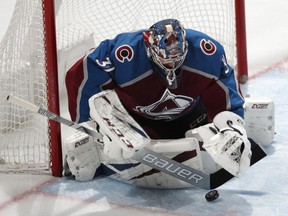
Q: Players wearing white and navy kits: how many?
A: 0